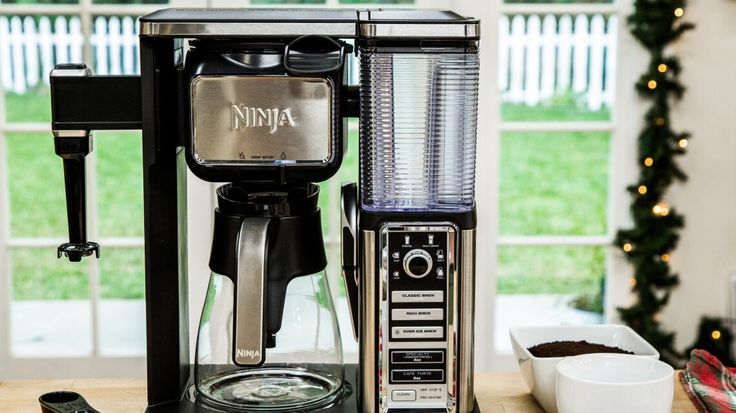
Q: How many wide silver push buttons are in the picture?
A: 3